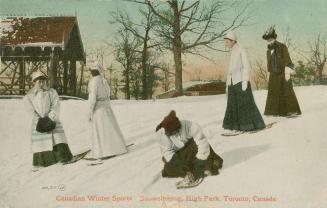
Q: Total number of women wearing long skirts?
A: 5